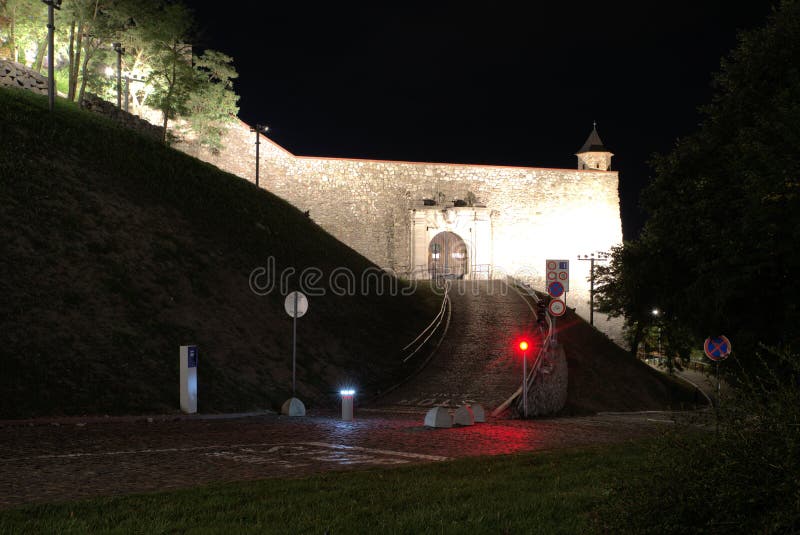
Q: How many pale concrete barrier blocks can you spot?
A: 4